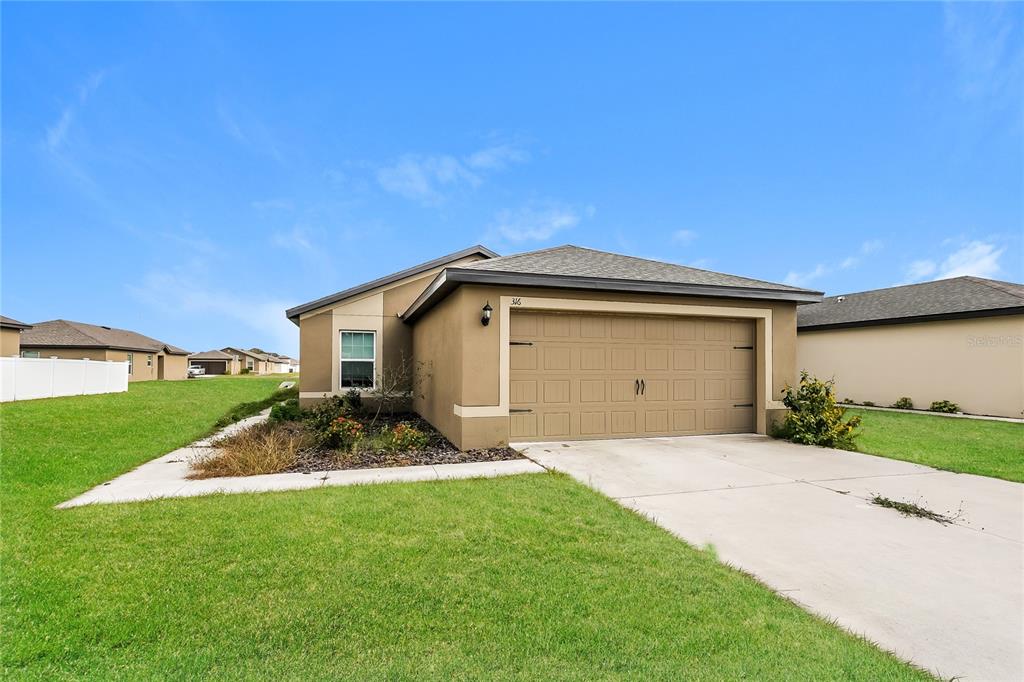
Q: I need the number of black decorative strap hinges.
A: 4